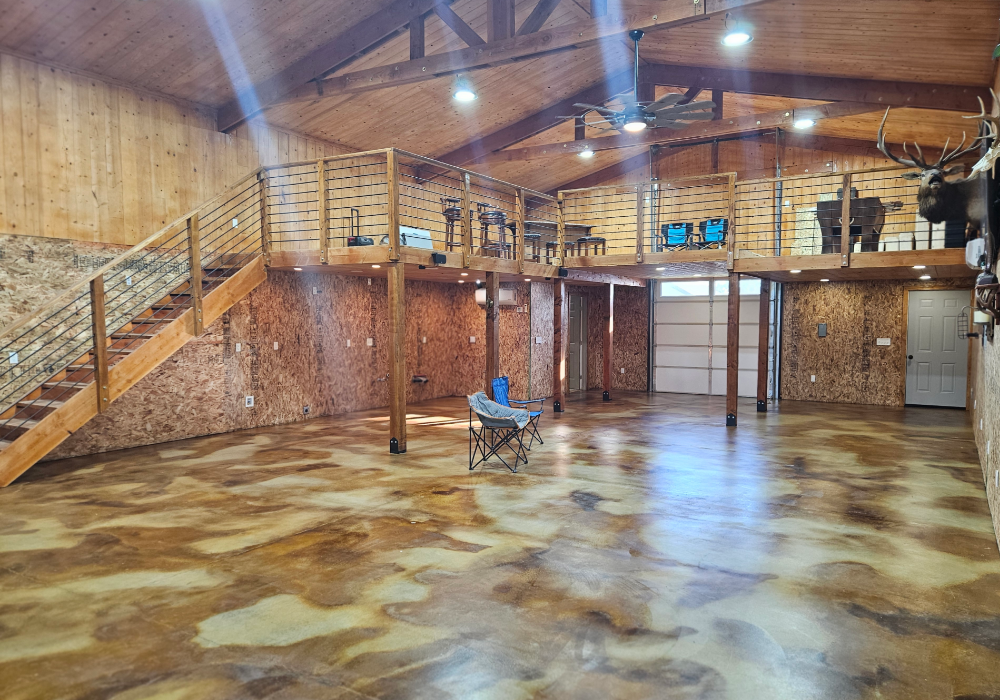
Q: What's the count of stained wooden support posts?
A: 6